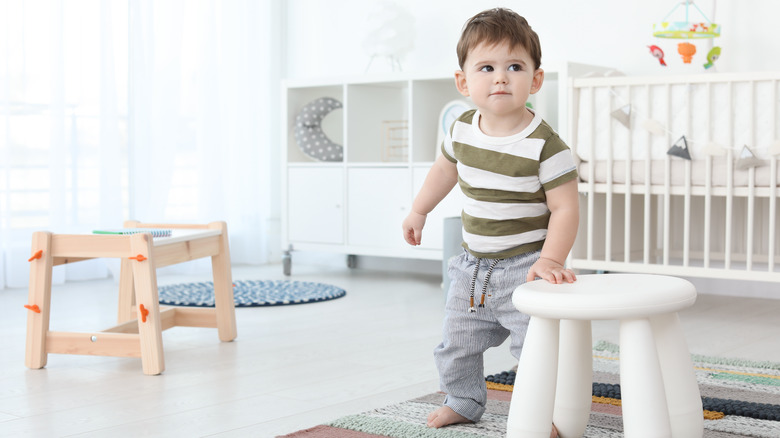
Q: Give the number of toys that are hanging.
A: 3